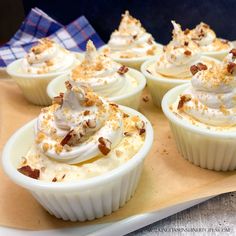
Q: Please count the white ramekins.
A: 7